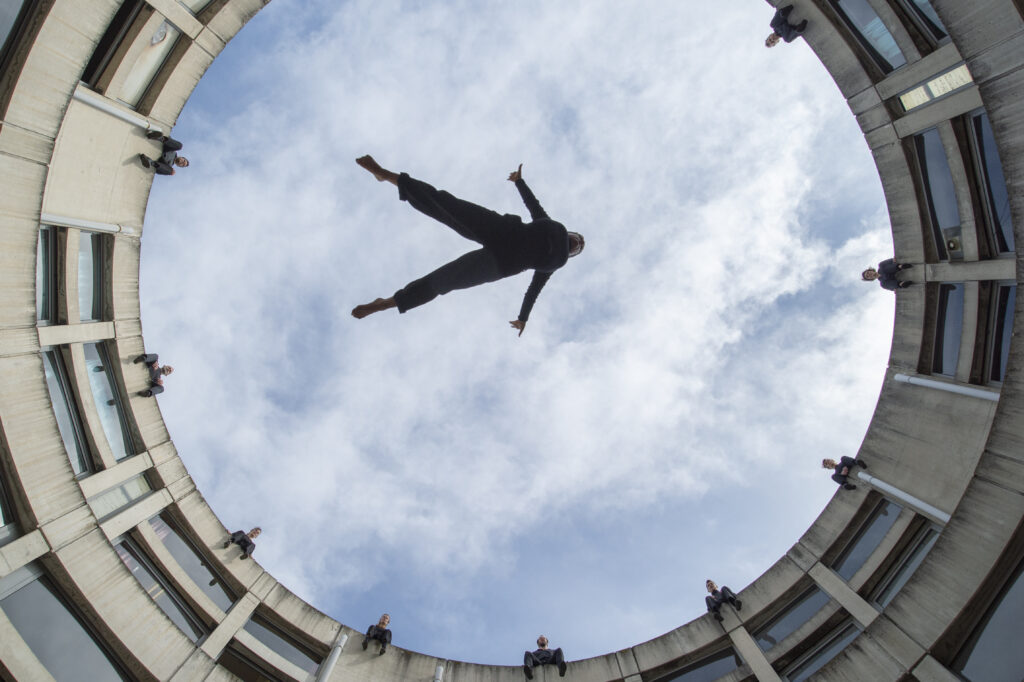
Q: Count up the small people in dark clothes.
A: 9